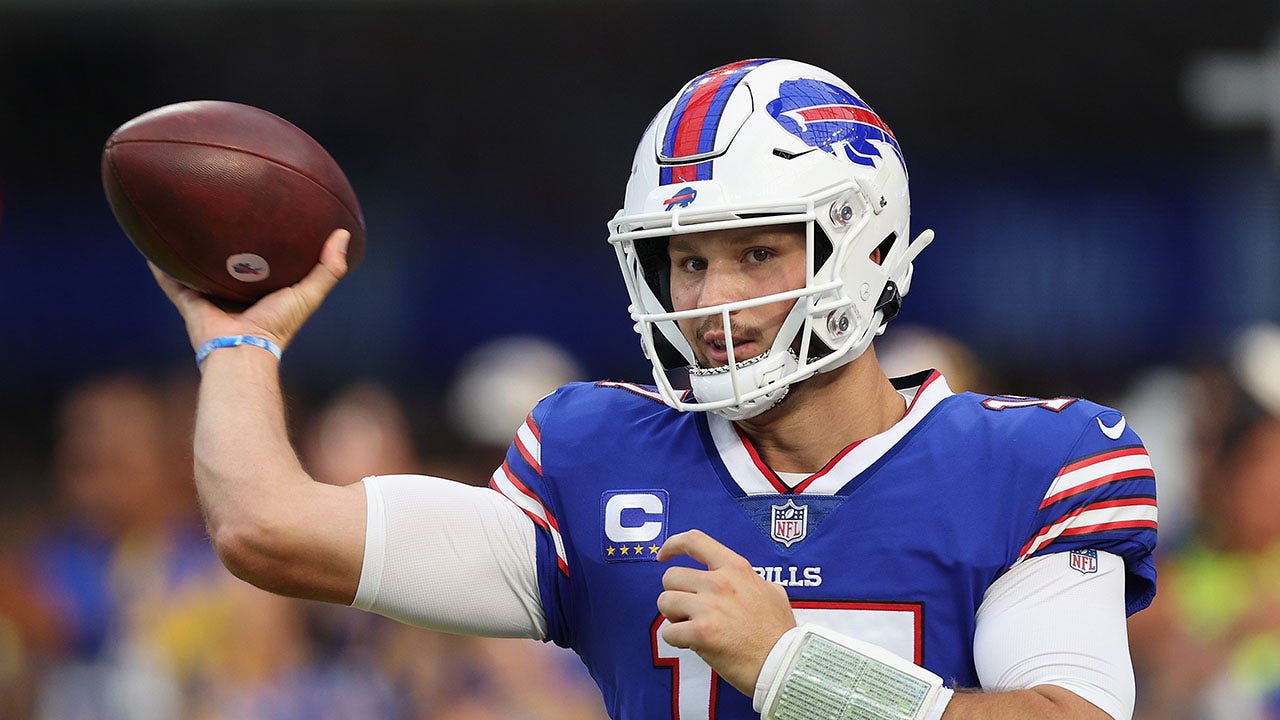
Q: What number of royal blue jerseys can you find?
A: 1